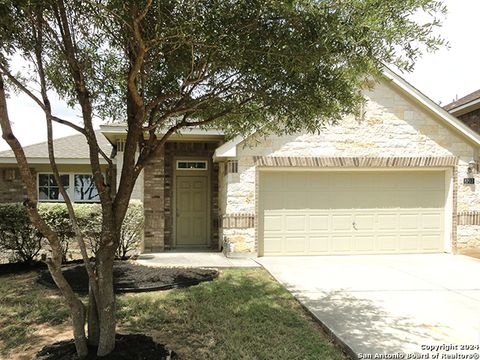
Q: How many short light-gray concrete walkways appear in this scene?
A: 1